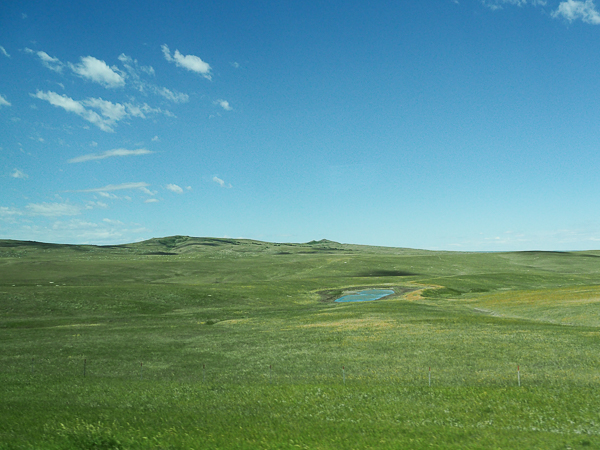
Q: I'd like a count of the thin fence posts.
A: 8